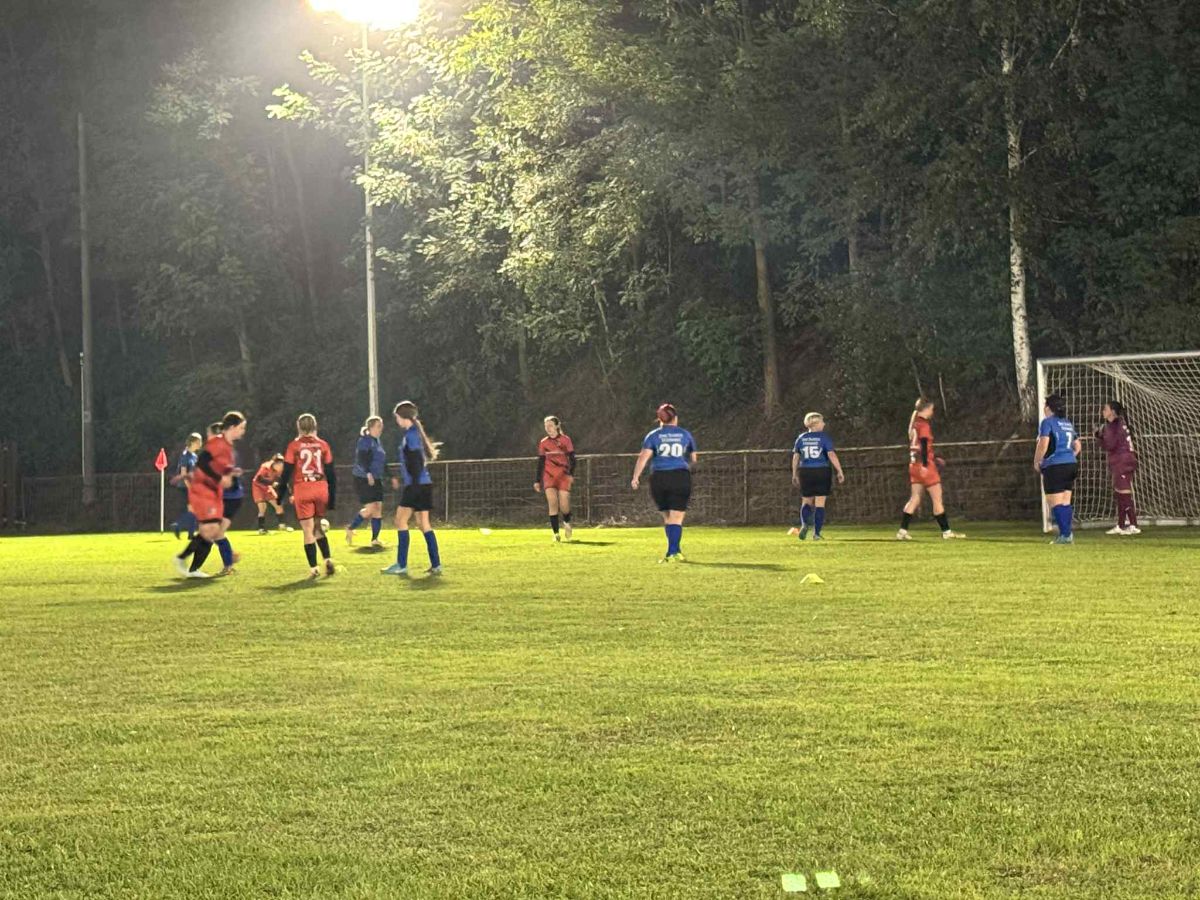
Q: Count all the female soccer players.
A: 13